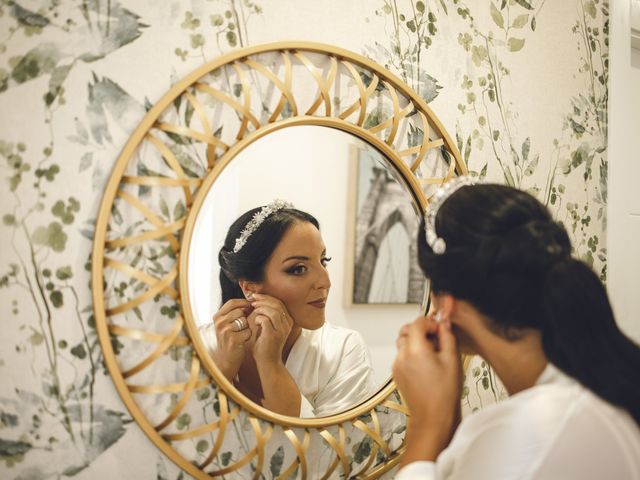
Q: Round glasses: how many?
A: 1